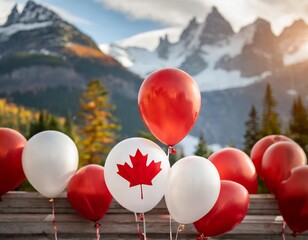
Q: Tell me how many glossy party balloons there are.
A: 11